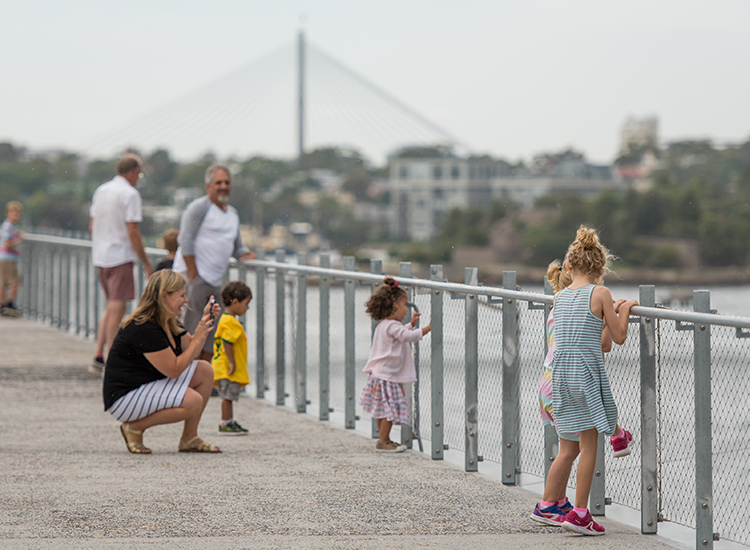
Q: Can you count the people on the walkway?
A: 9